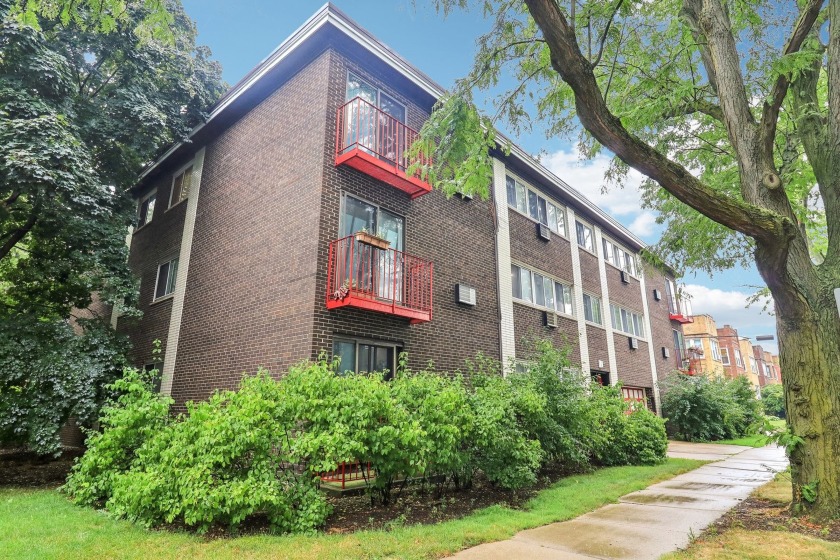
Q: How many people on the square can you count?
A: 0